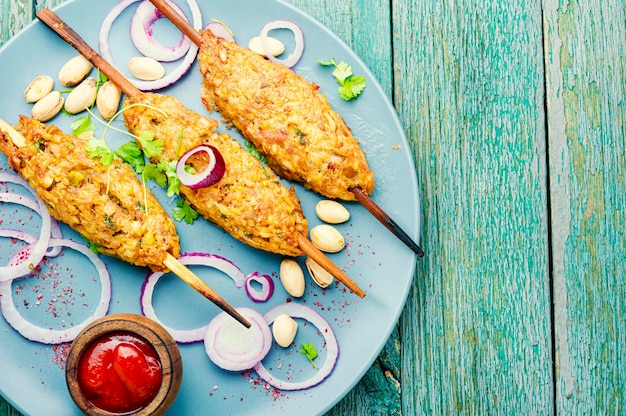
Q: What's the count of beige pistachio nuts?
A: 12